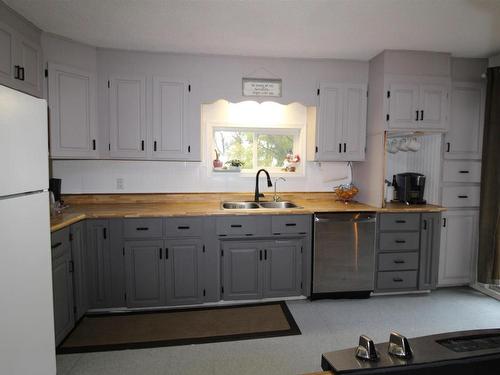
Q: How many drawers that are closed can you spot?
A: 11